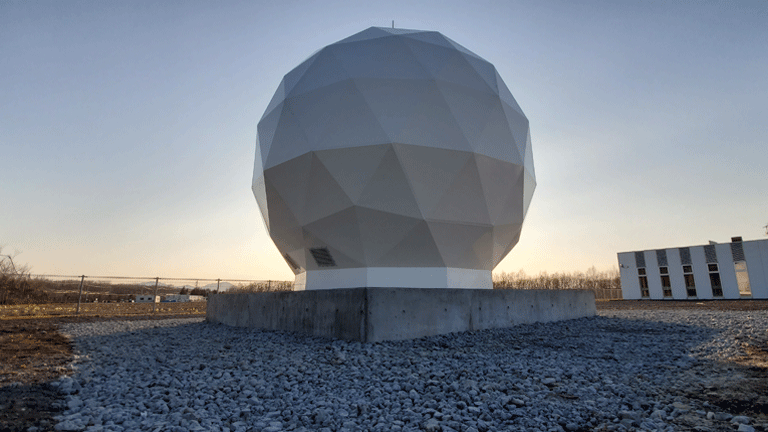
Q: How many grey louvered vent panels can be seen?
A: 2